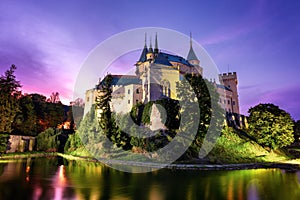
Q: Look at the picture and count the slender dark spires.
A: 4